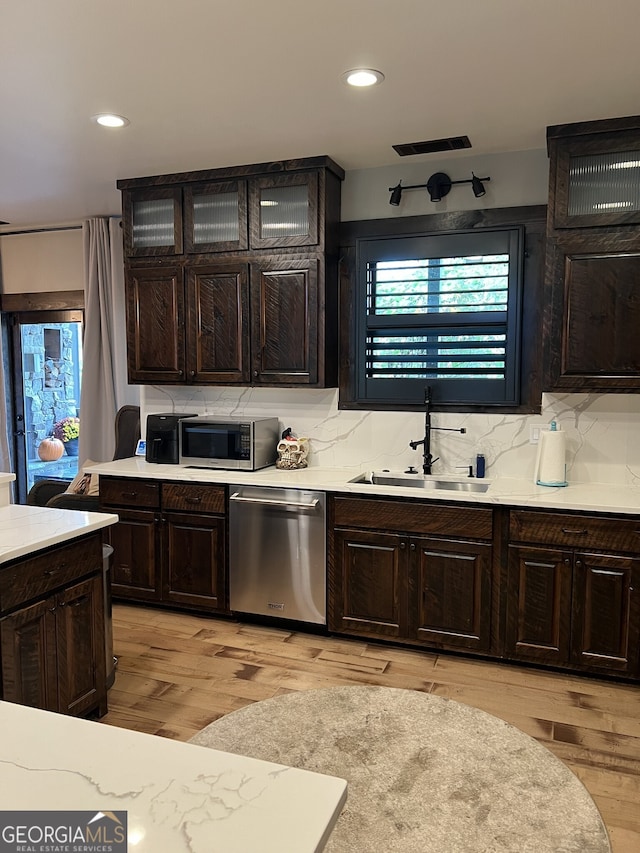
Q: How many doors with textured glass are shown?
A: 4